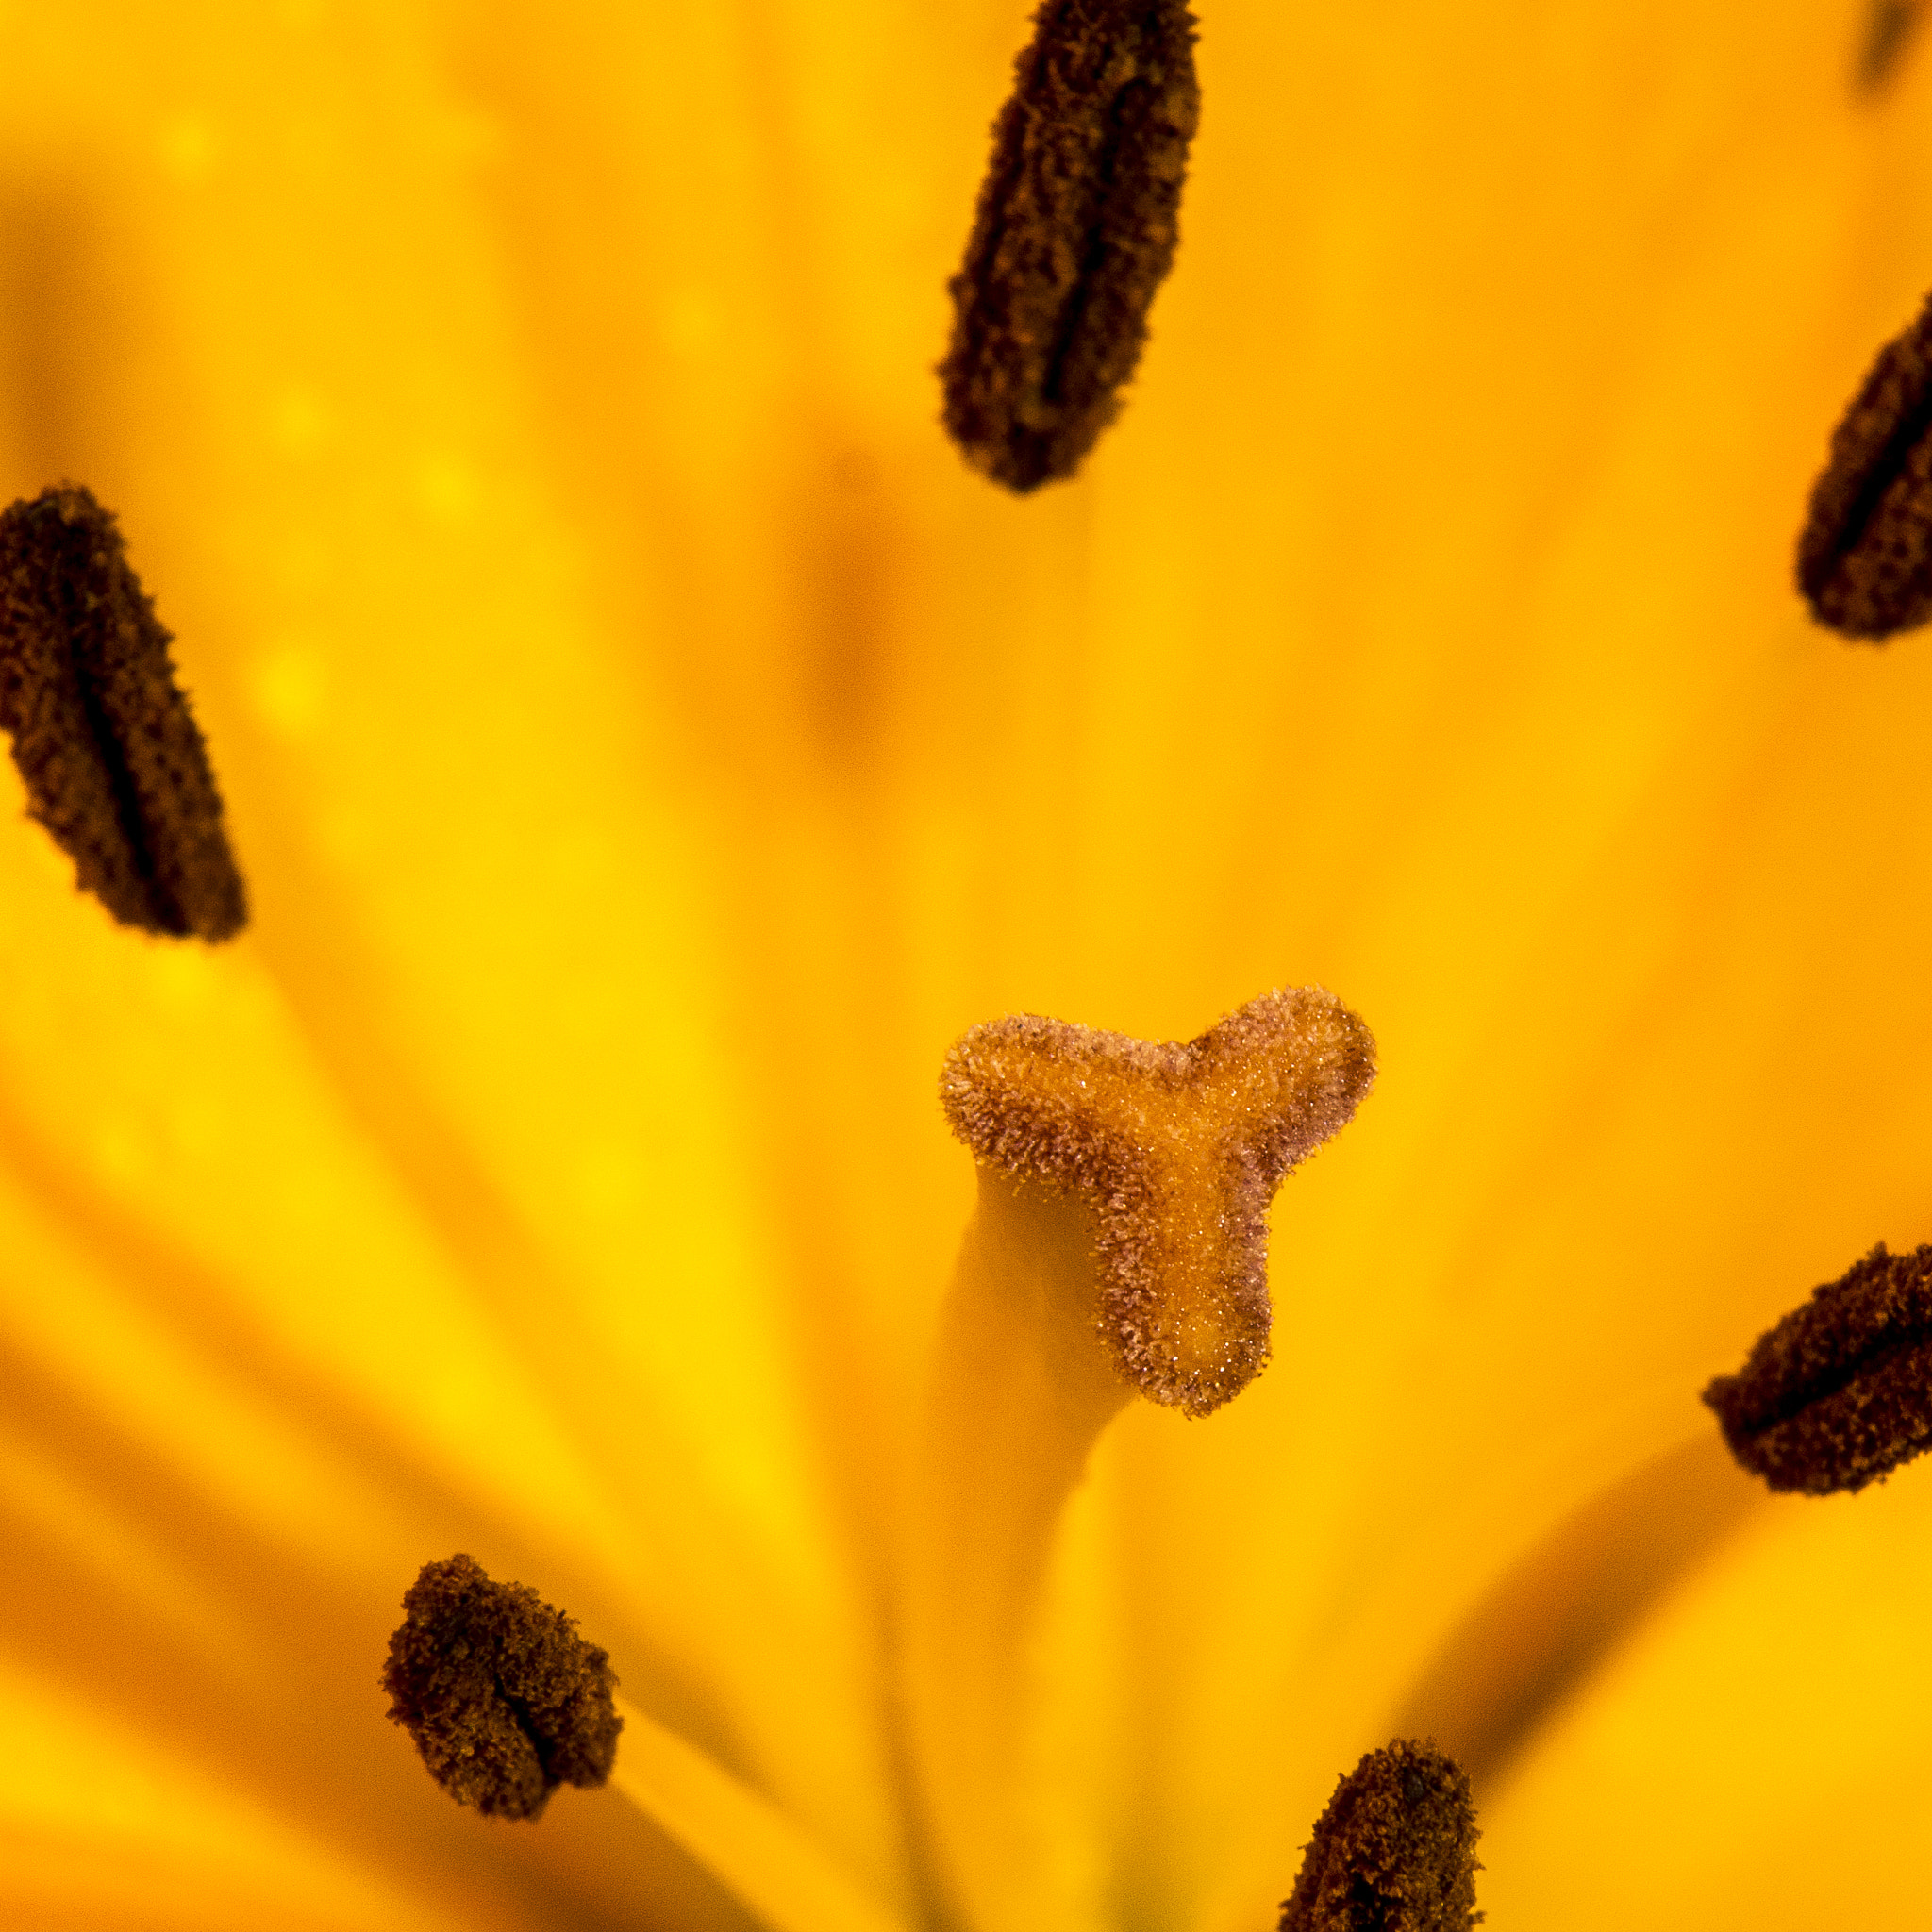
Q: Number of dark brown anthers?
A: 6